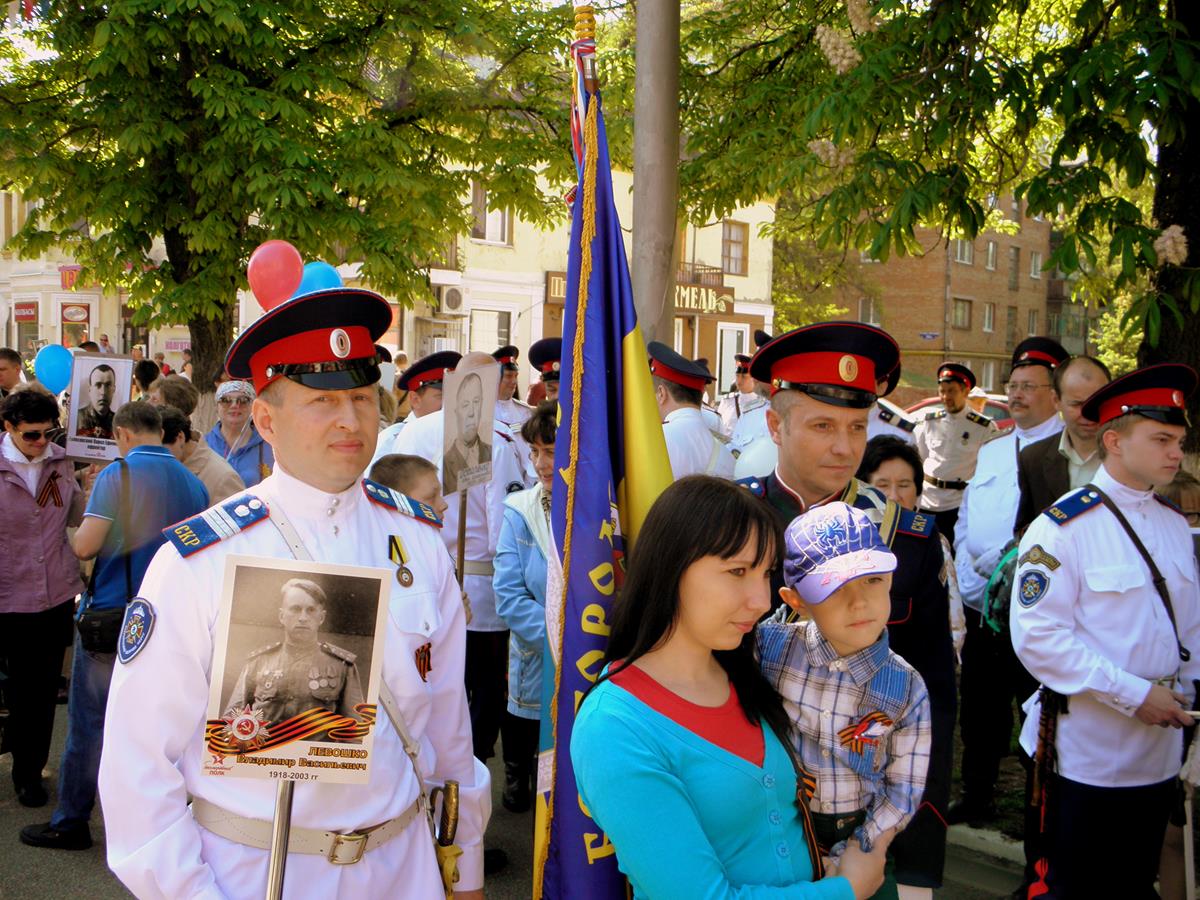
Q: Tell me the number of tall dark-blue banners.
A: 1